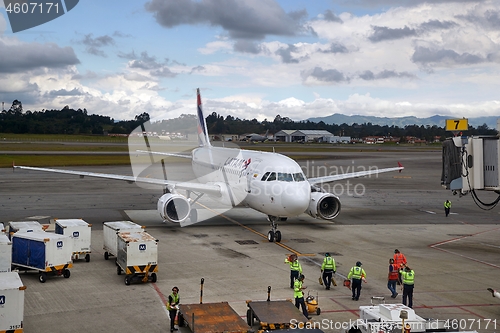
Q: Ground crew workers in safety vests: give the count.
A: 9